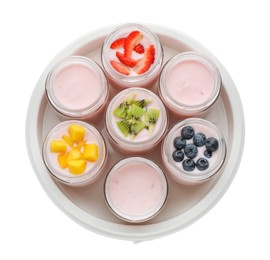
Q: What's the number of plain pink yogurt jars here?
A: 3